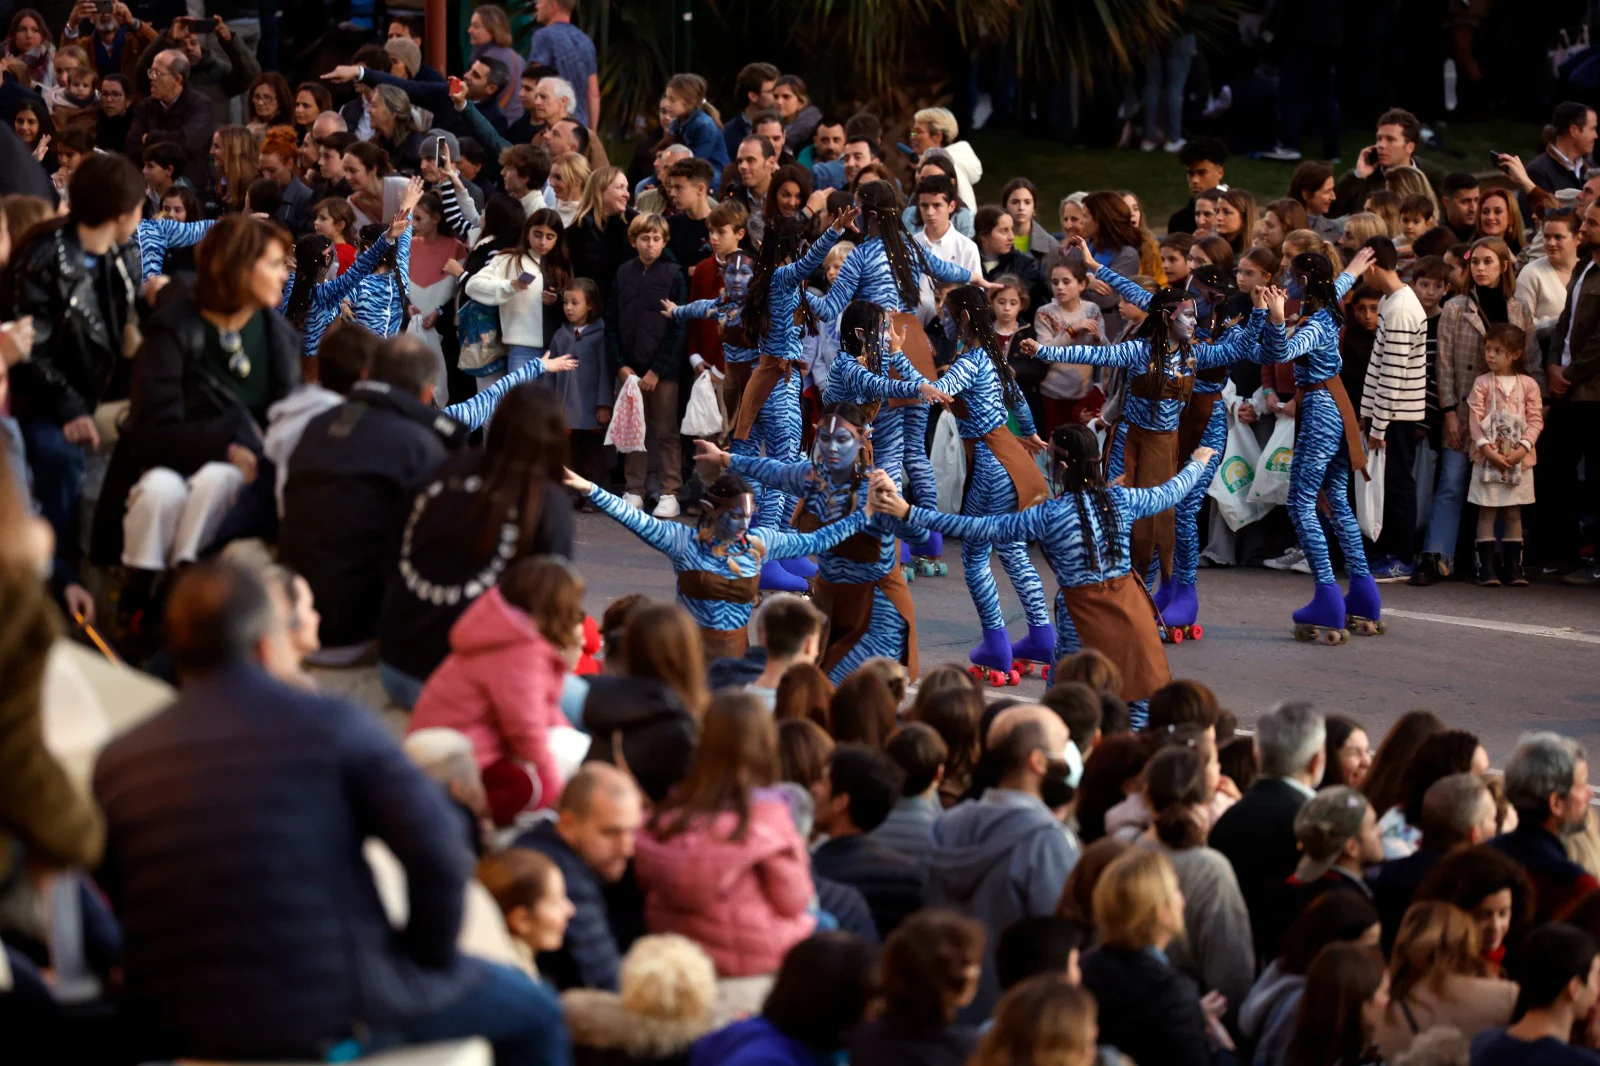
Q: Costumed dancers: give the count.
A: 15